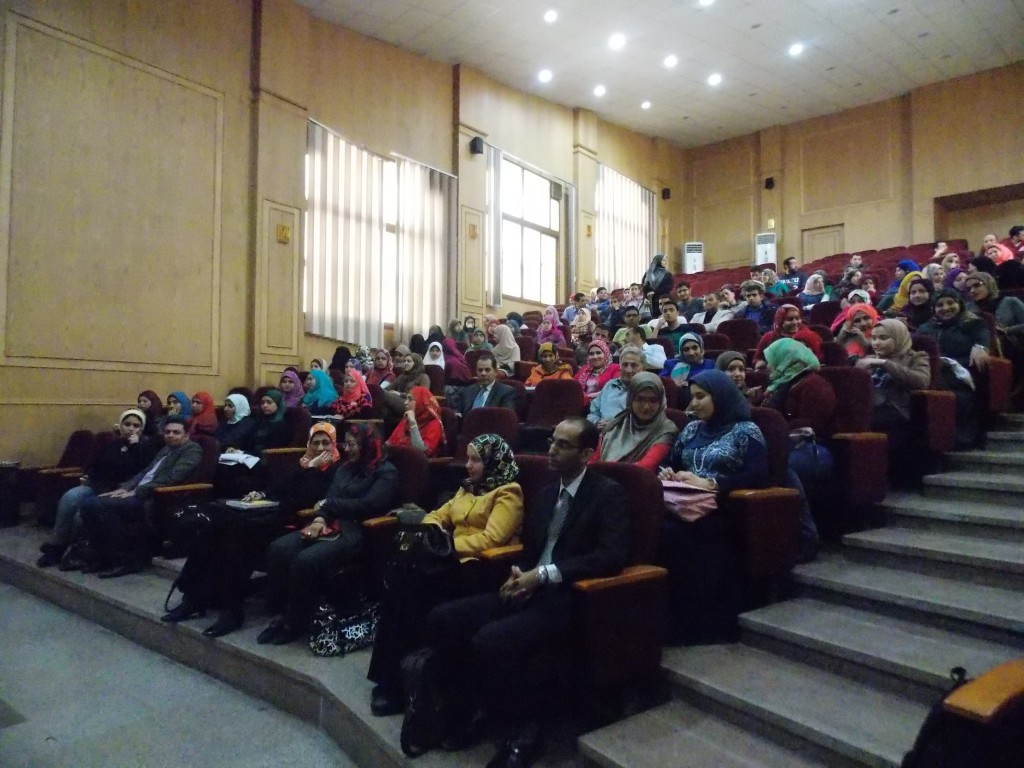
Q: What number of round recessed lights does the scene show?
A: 9